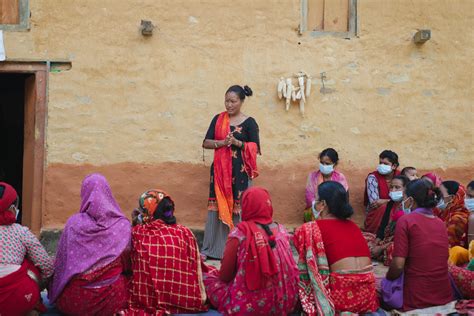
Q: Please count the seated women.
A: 12